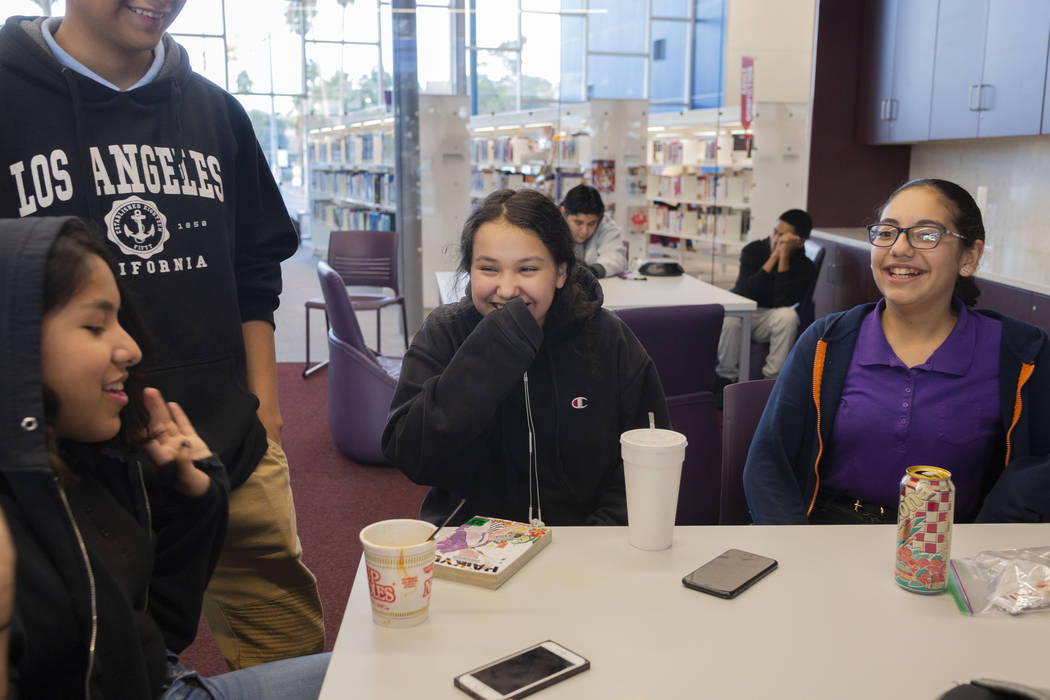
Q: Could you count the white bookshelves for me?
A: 3